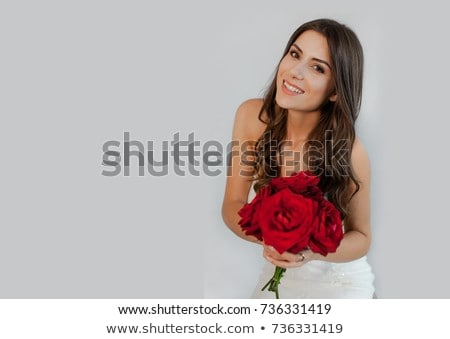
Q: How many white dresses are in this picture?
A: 1